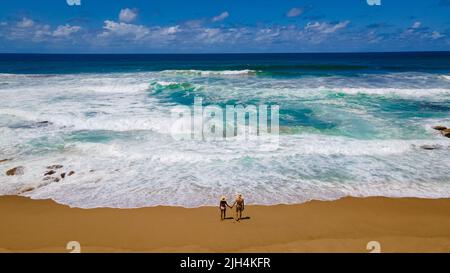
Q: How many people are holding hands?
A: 2